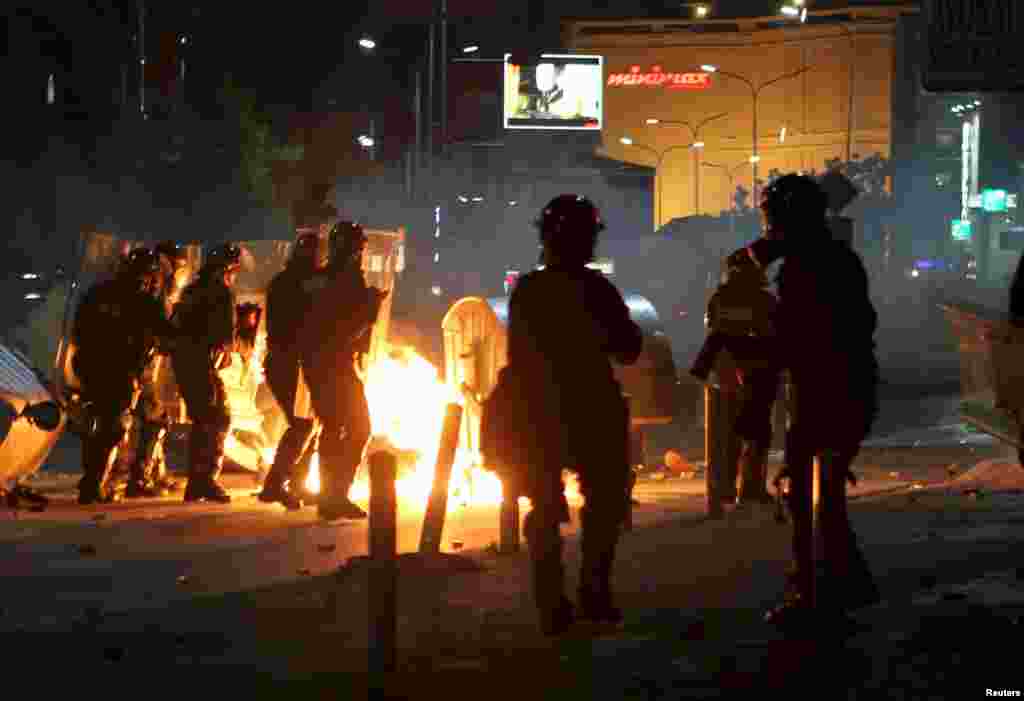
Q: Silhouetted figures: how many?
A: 8